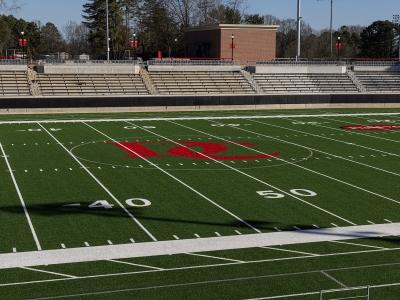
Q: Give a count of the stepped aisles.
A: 4